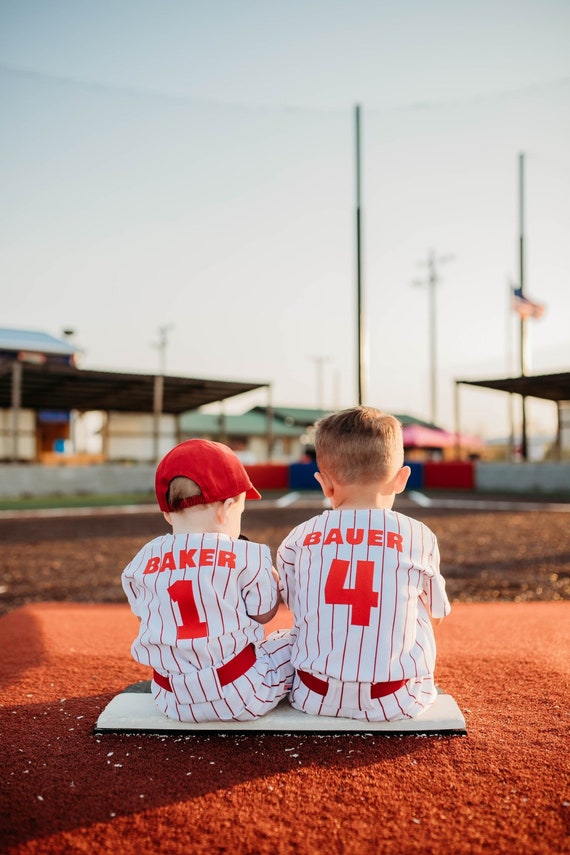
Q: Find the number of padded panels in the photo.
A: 4